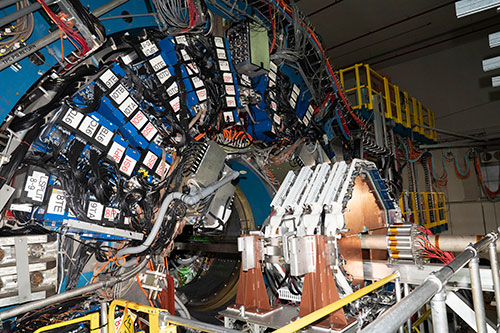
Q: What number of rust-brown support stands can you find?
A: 2